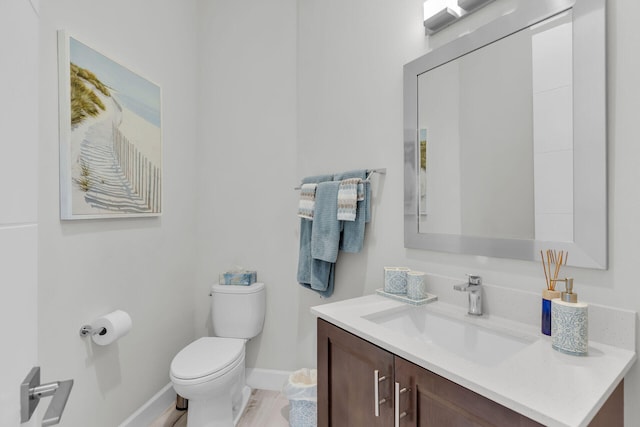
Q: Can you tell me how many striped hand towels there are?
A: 2